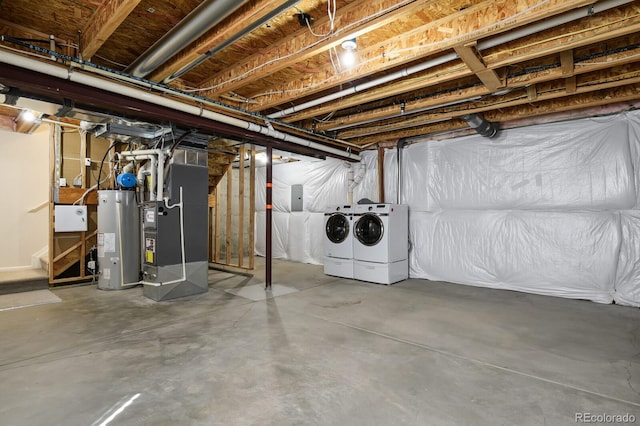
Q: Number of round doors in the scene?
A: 2